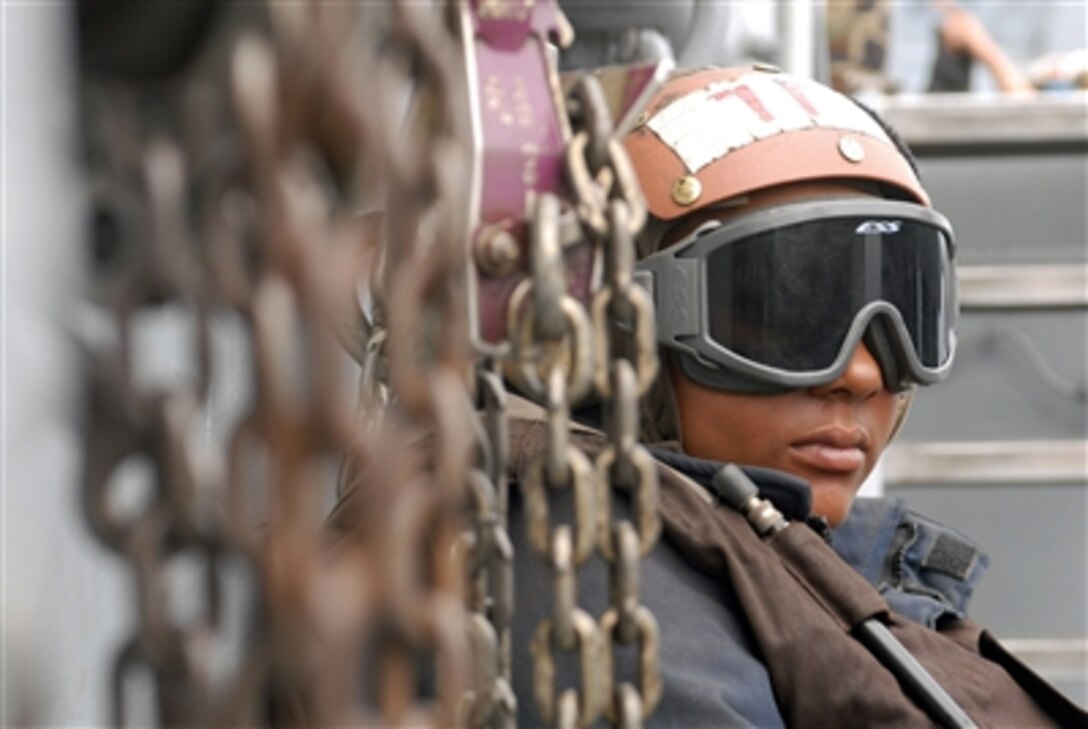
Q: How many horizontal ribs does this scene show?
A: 4